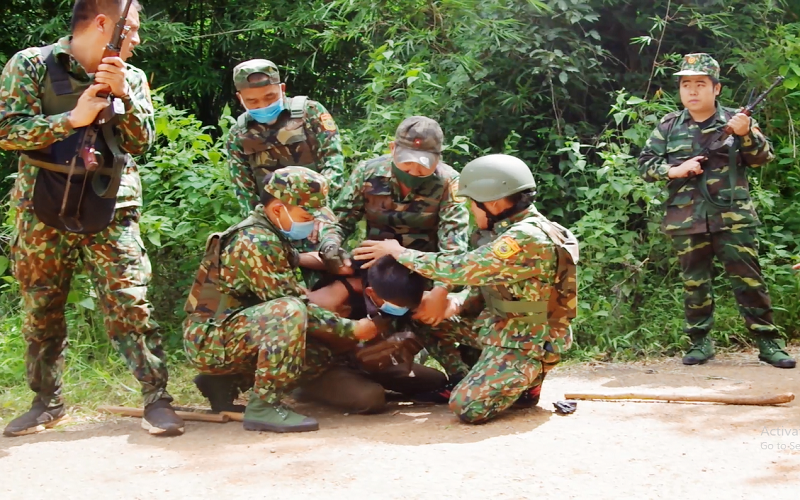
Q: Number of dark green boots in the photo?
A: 3